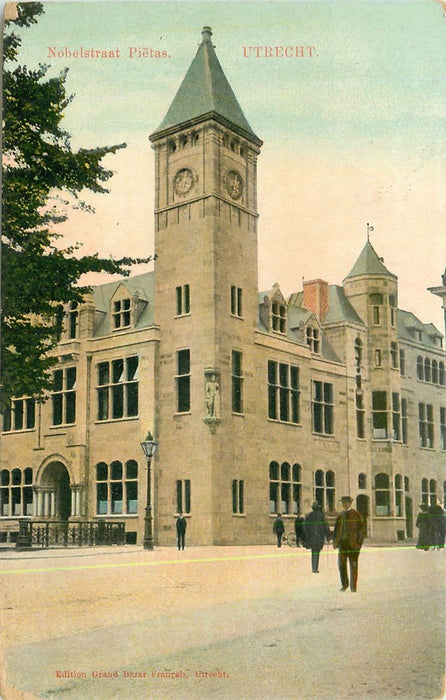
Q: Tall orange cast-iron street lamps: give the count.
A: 0